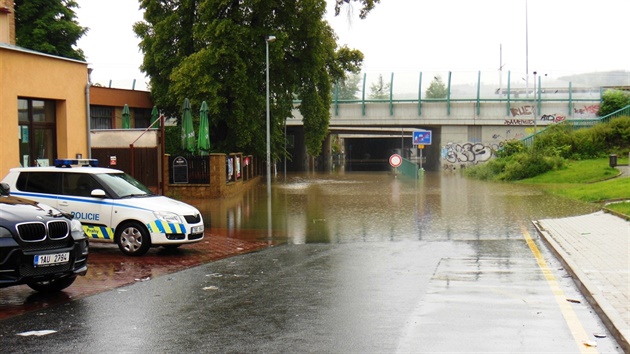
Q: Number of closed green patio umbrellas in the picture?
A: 4